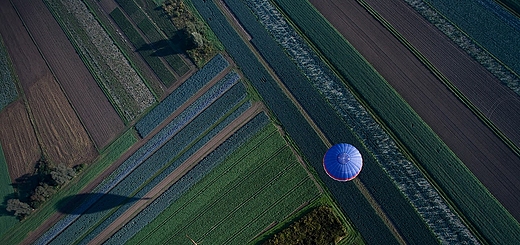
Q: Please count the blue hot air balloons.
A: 1